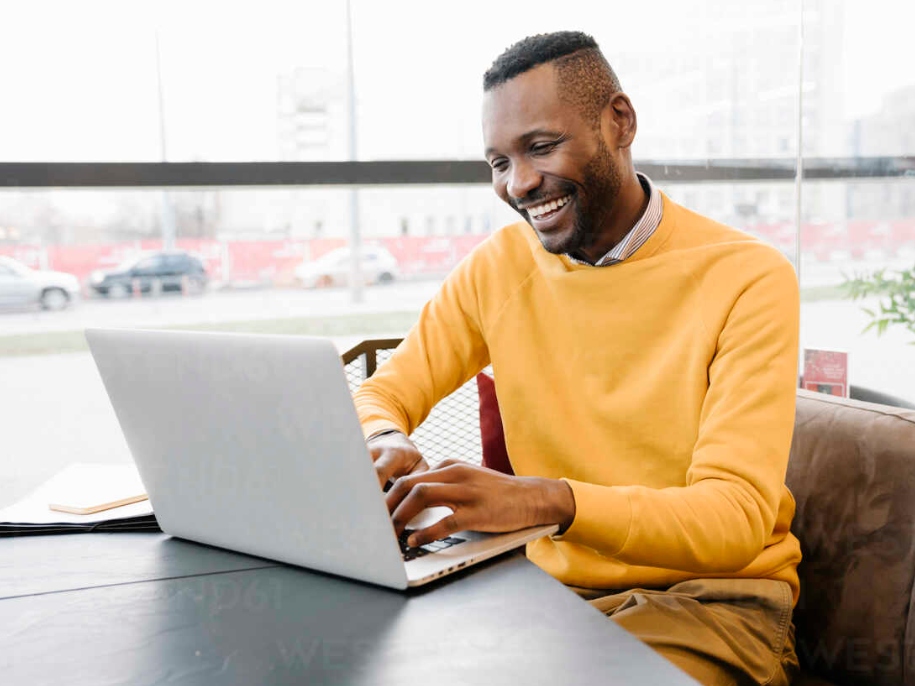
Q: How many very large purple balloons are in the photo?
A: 0